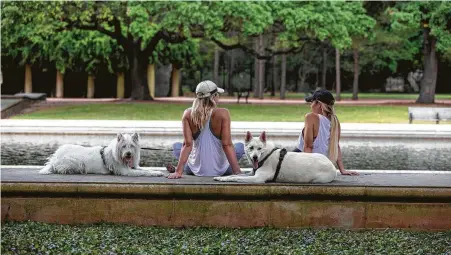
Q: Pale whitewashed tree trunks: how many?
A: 6